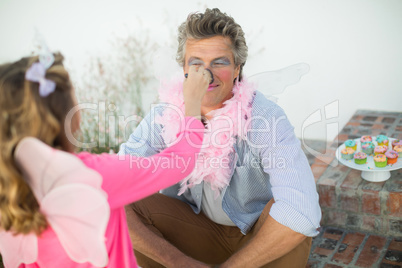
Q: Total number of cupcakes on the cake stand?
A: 11